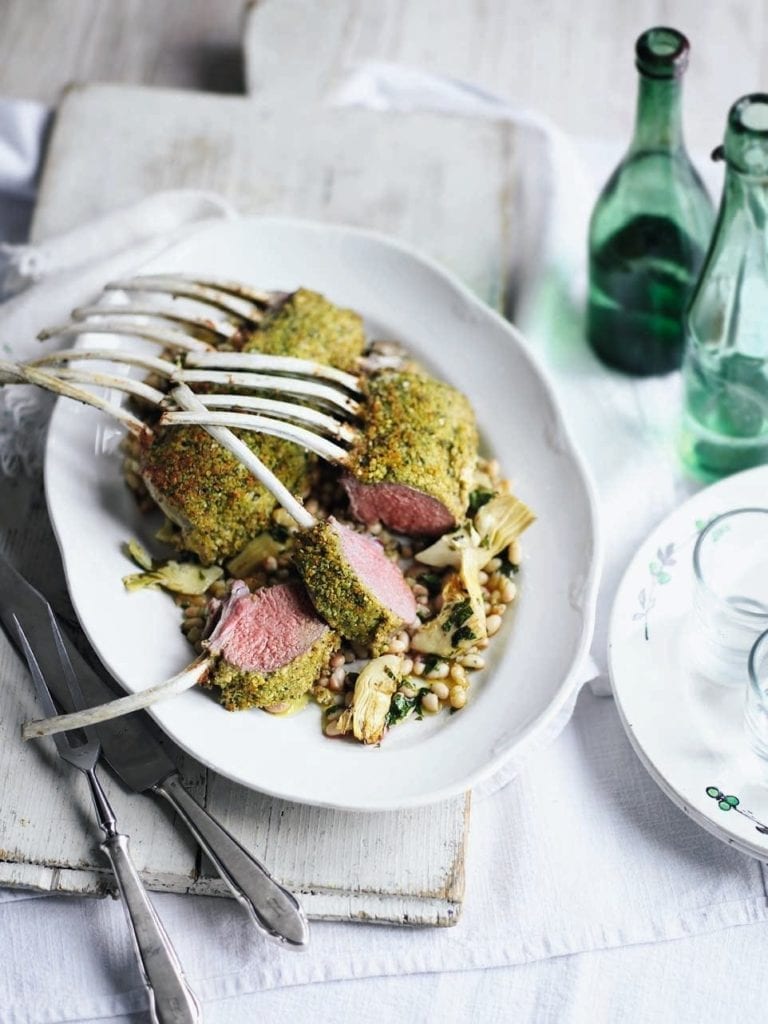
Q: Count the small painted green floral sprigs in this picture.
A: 2